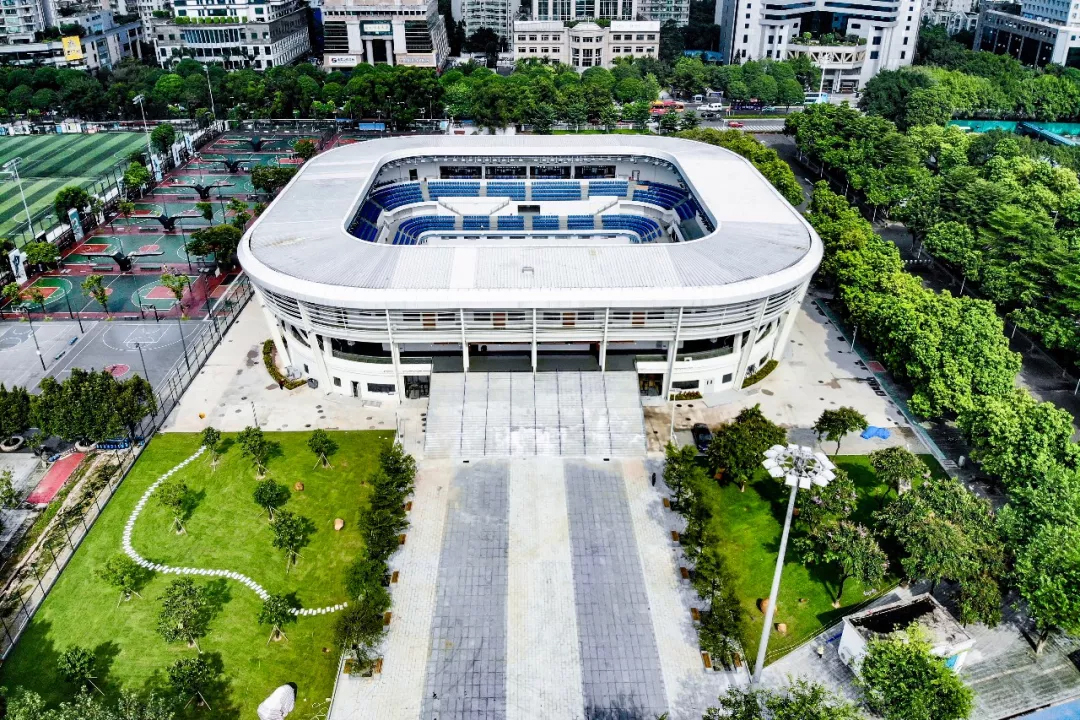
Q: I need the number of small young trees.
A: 11